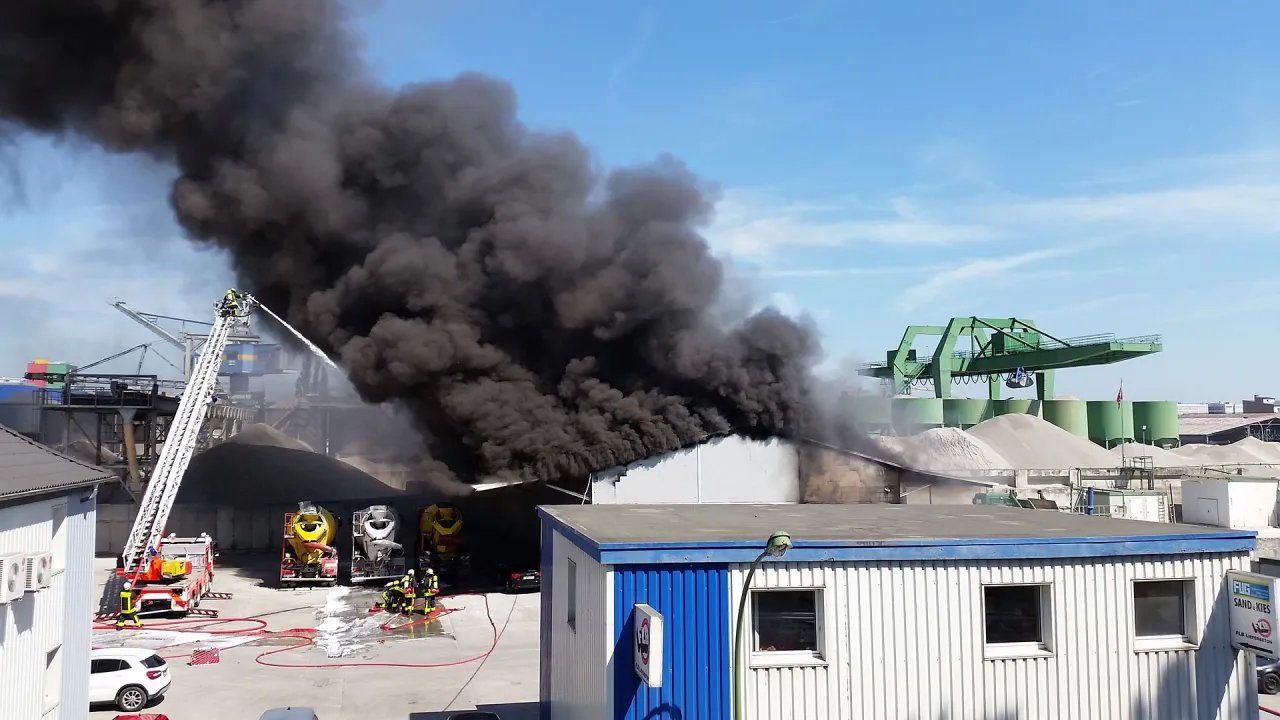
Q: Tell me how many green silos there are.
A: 7